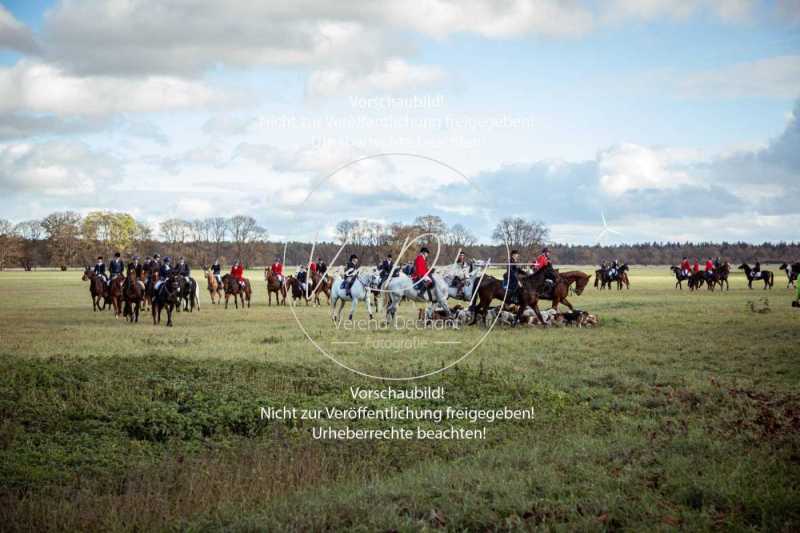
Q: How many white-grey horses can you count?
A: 3